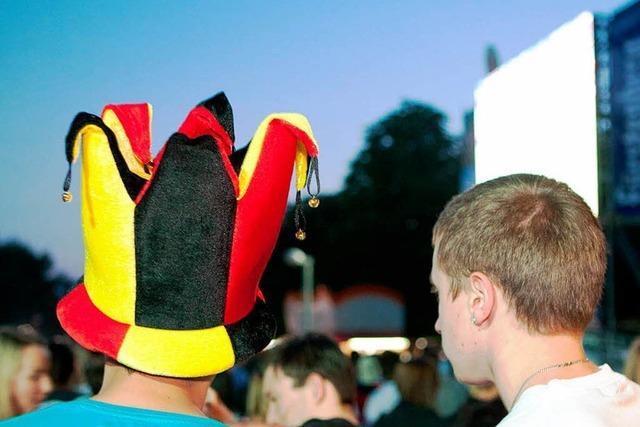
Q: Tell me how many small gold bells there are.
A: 3